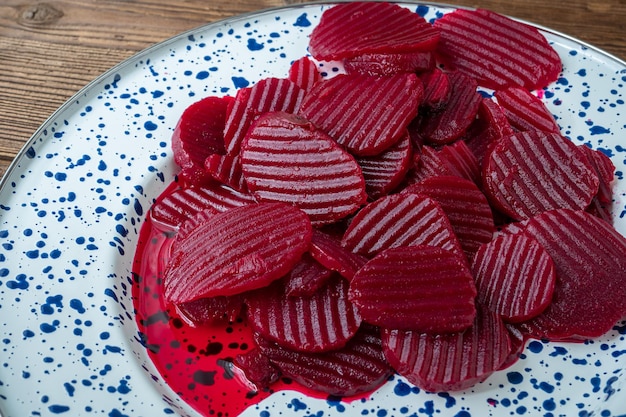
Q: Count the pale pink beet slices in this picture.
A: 0